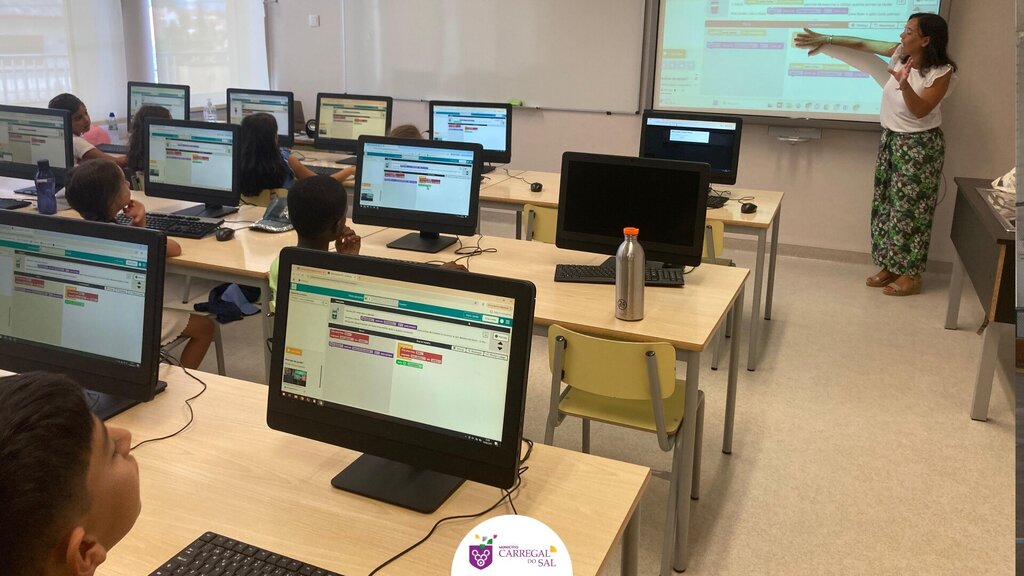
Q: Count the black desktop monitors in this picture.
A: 11